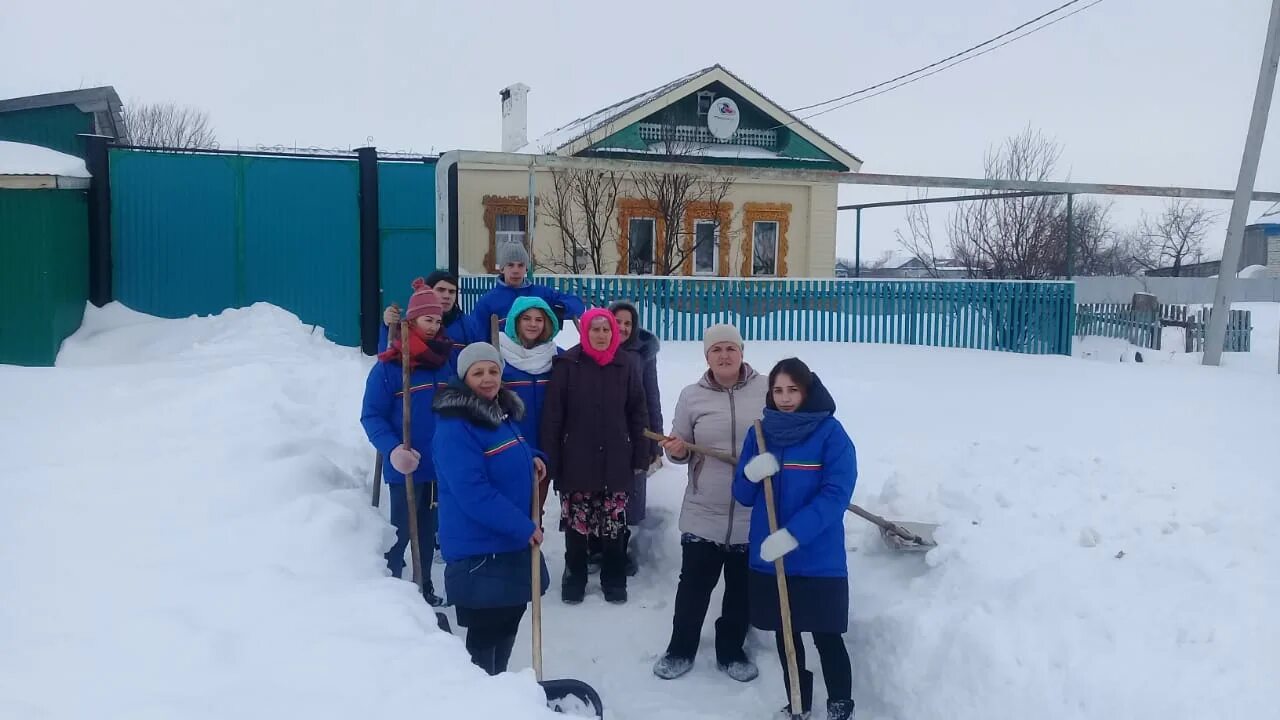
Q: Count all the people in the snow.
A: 9